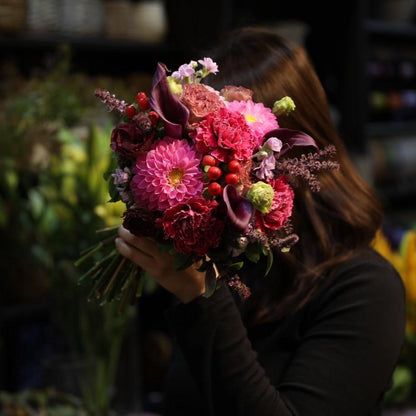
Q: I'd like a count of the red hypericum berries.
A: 9